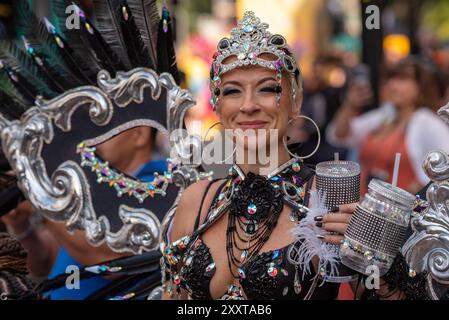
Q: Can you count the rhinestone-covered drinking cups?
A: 2